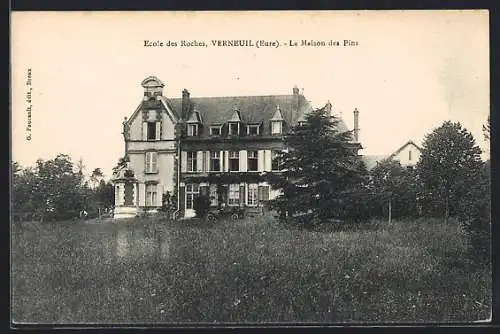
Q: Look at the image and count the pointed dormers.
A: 3